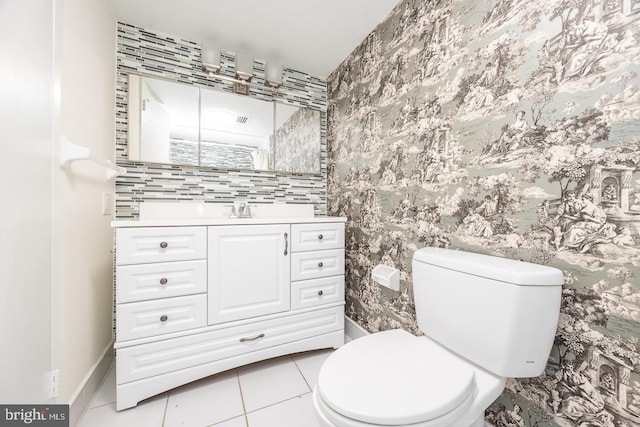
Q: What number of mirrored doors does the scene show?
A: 3